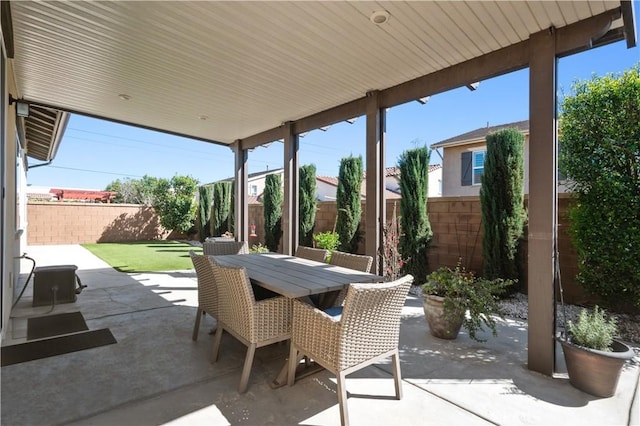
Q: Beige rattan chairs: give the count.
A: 6